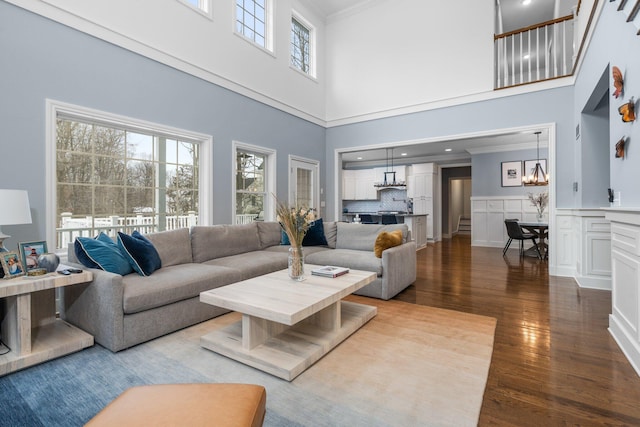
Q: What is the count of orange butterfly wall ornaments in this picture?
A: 3